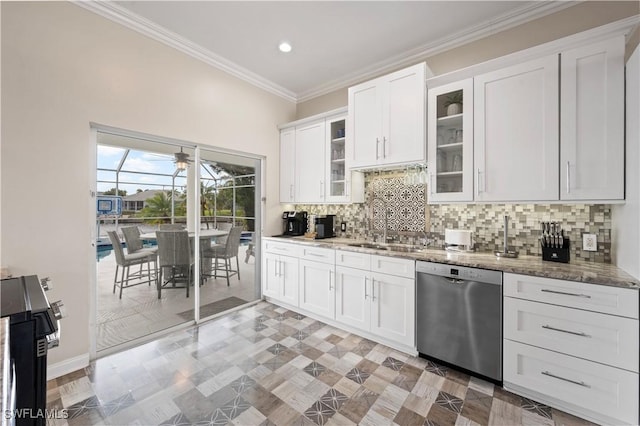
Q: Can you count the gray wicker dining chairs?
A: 6